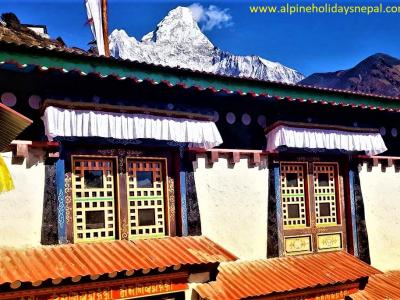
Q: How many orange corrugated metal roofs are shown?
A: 3